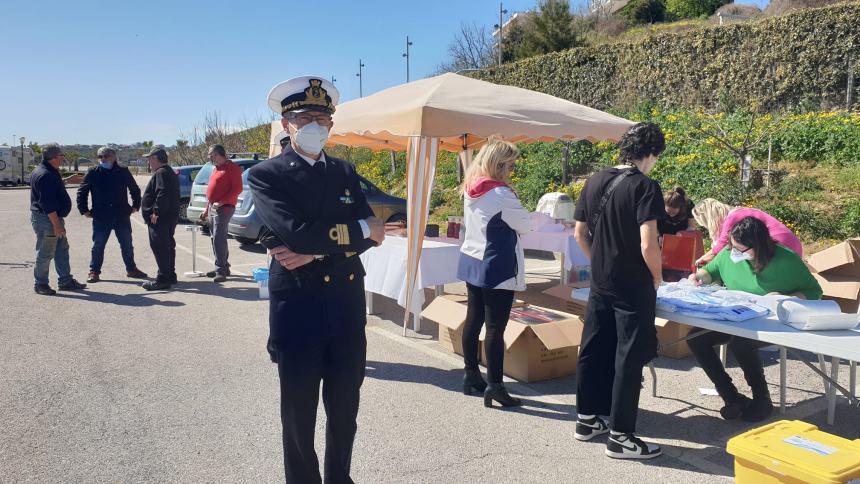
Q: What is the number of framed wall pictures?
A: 0